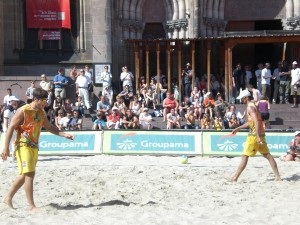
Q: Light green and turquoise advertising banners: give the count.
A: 3